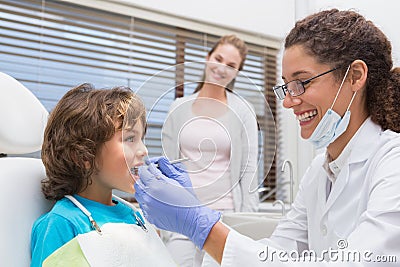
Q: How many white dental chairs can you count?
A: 1